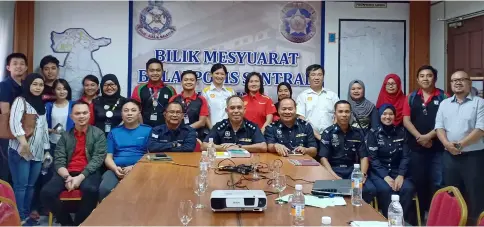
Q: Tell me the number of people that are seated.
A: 7